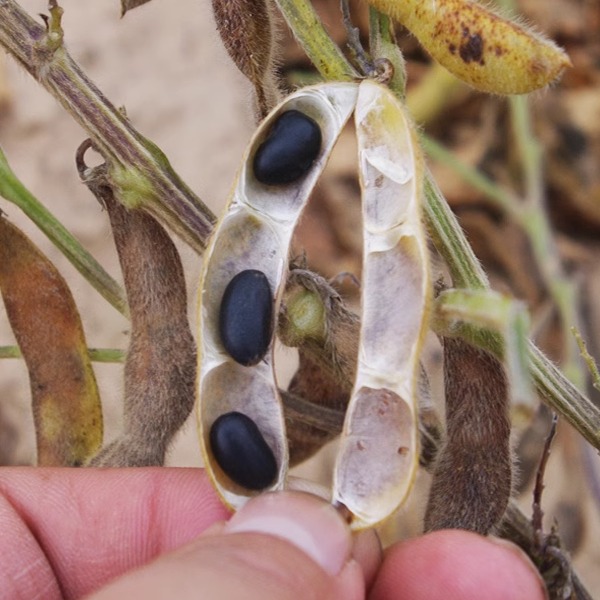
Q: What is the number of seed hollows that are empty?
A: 3